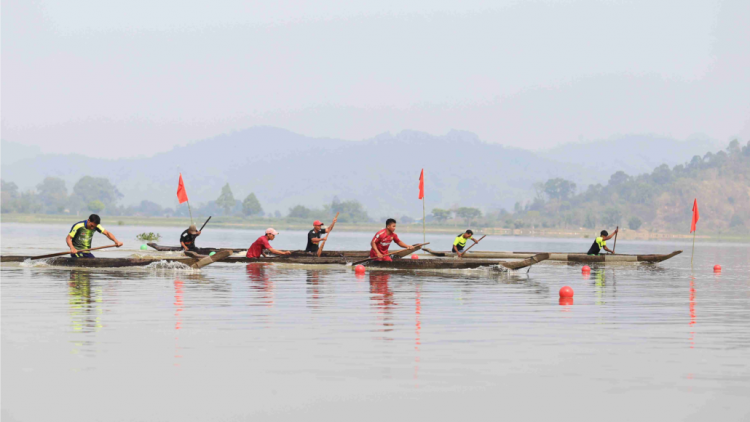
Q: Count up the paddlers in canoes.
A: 7